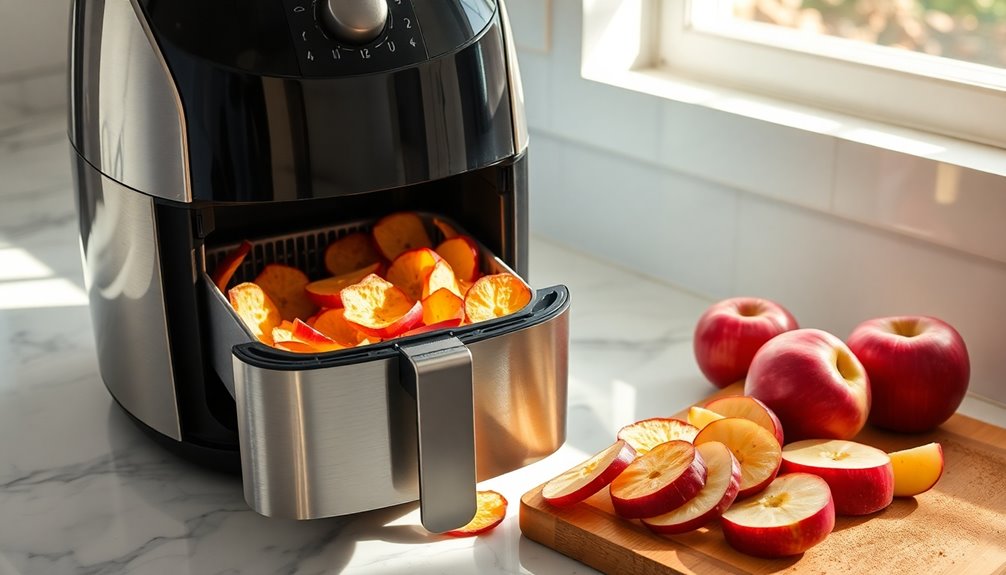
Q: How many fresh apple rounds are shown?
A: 8